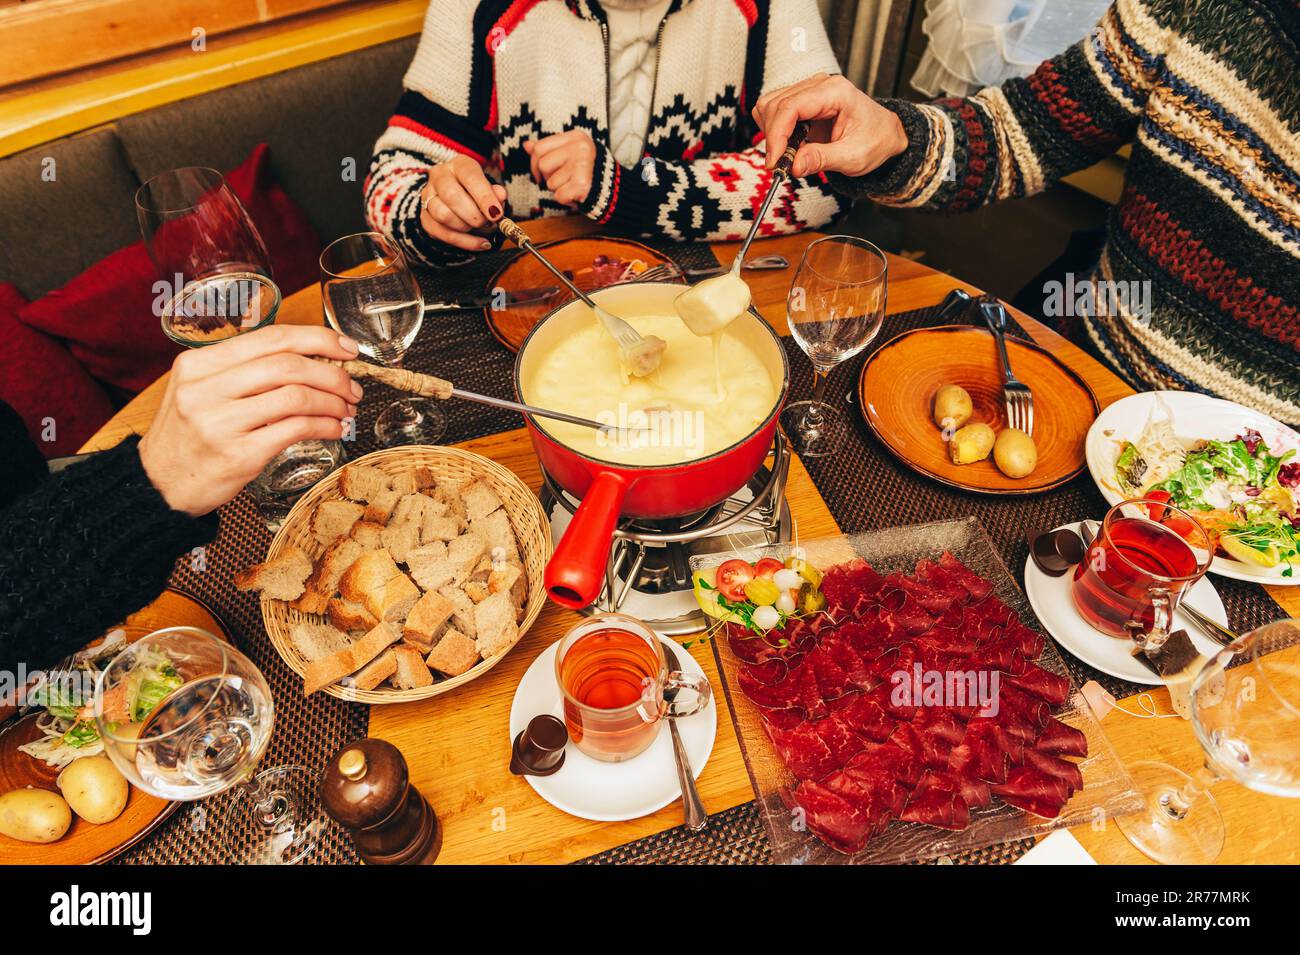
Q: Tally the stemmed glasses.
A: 5